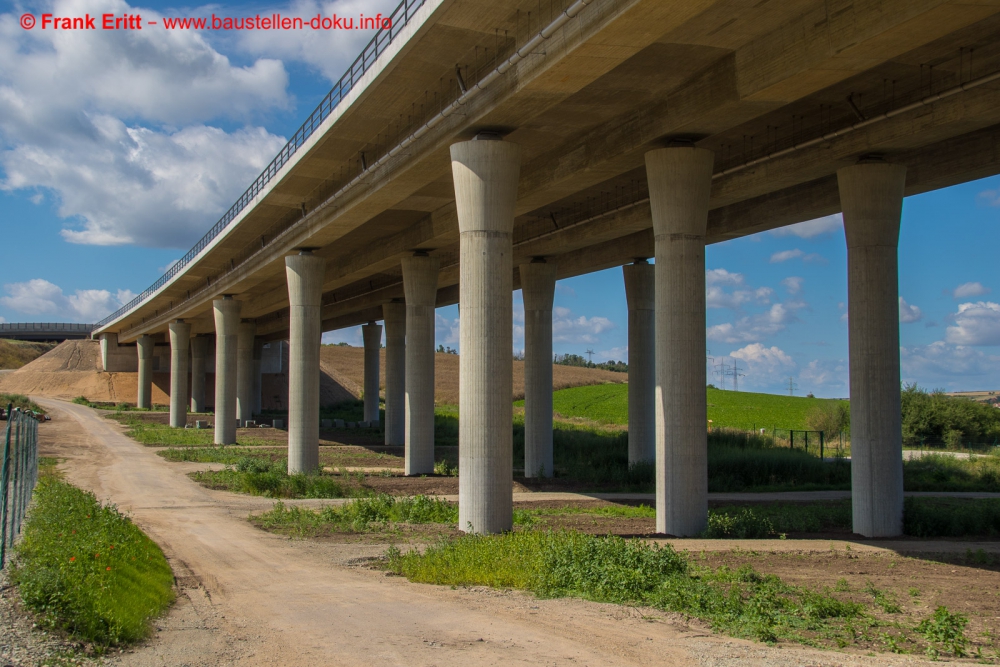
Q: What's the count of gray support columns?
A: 15